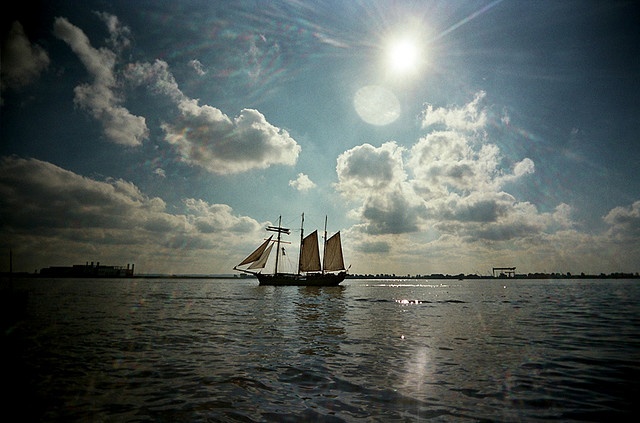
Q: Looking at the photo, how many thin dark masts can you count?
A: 3